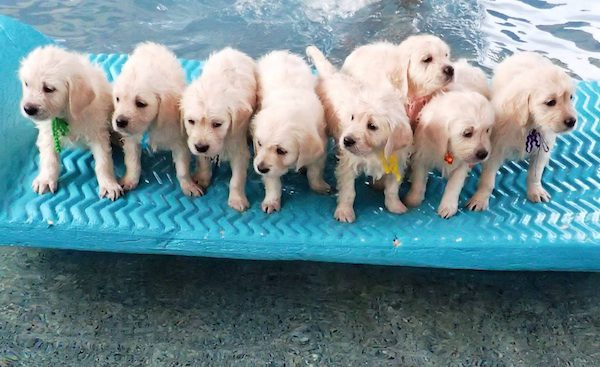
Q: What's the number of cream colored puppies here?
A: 8